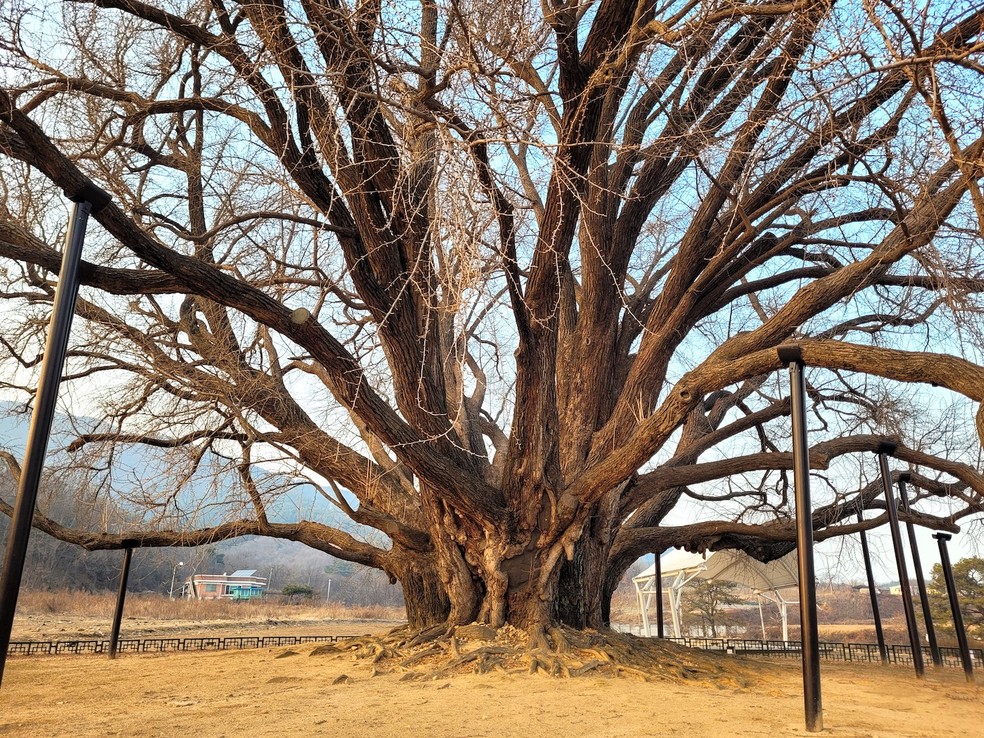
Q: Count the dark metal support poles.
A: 8